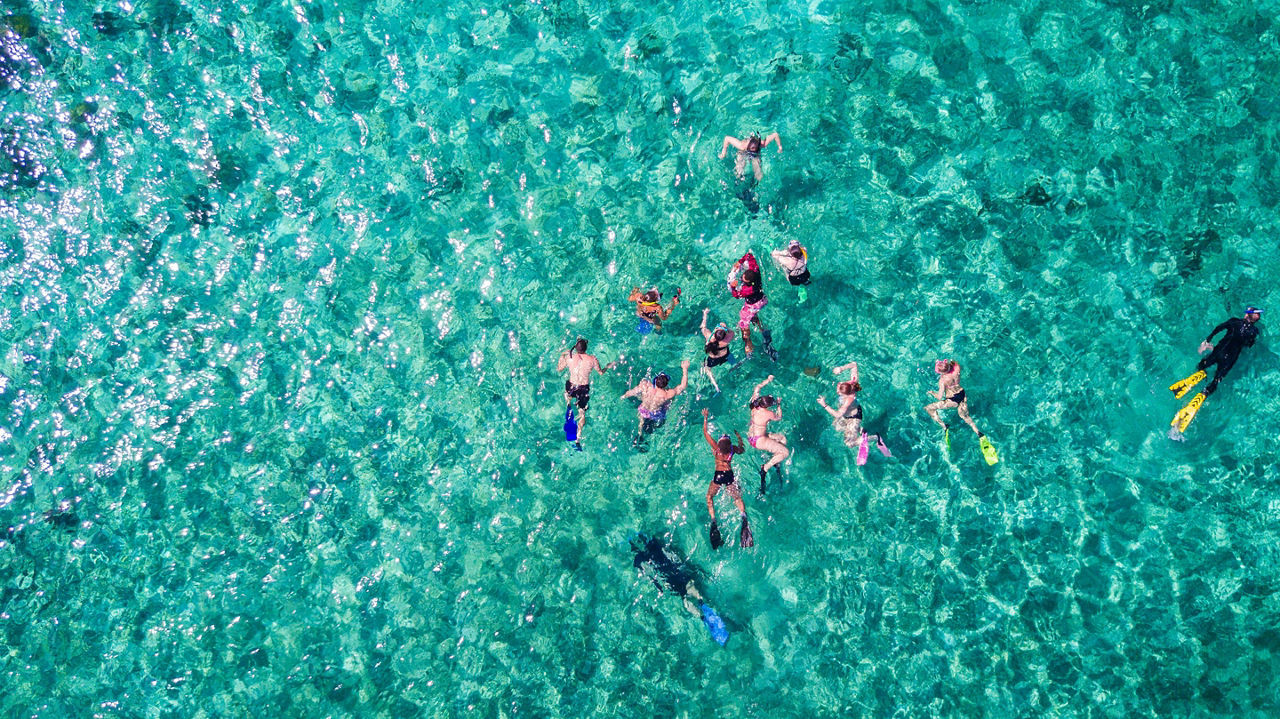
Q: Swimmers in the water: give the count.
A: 13